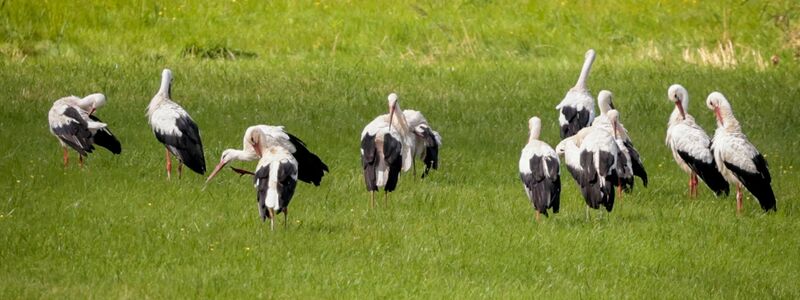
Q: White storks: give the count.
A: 13